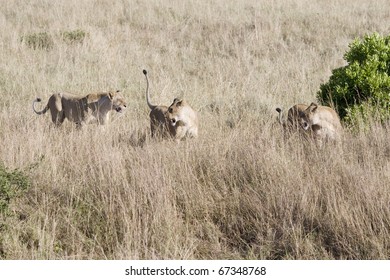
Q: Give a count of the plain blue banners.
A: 0